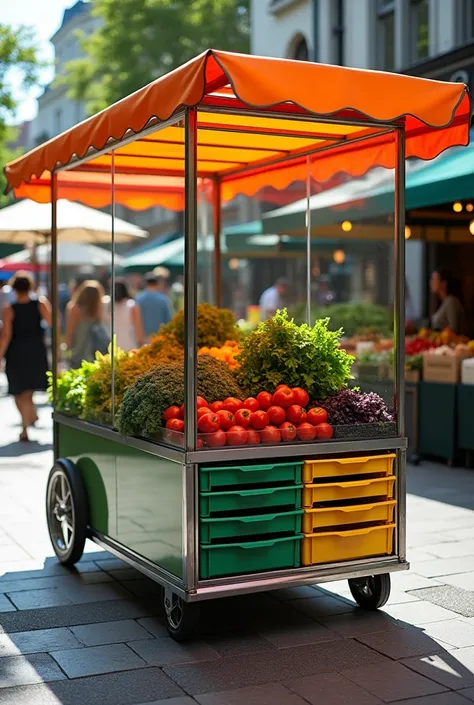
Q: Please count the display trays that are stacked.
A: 8